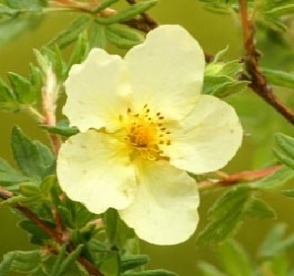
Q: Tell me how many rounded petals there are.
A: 5